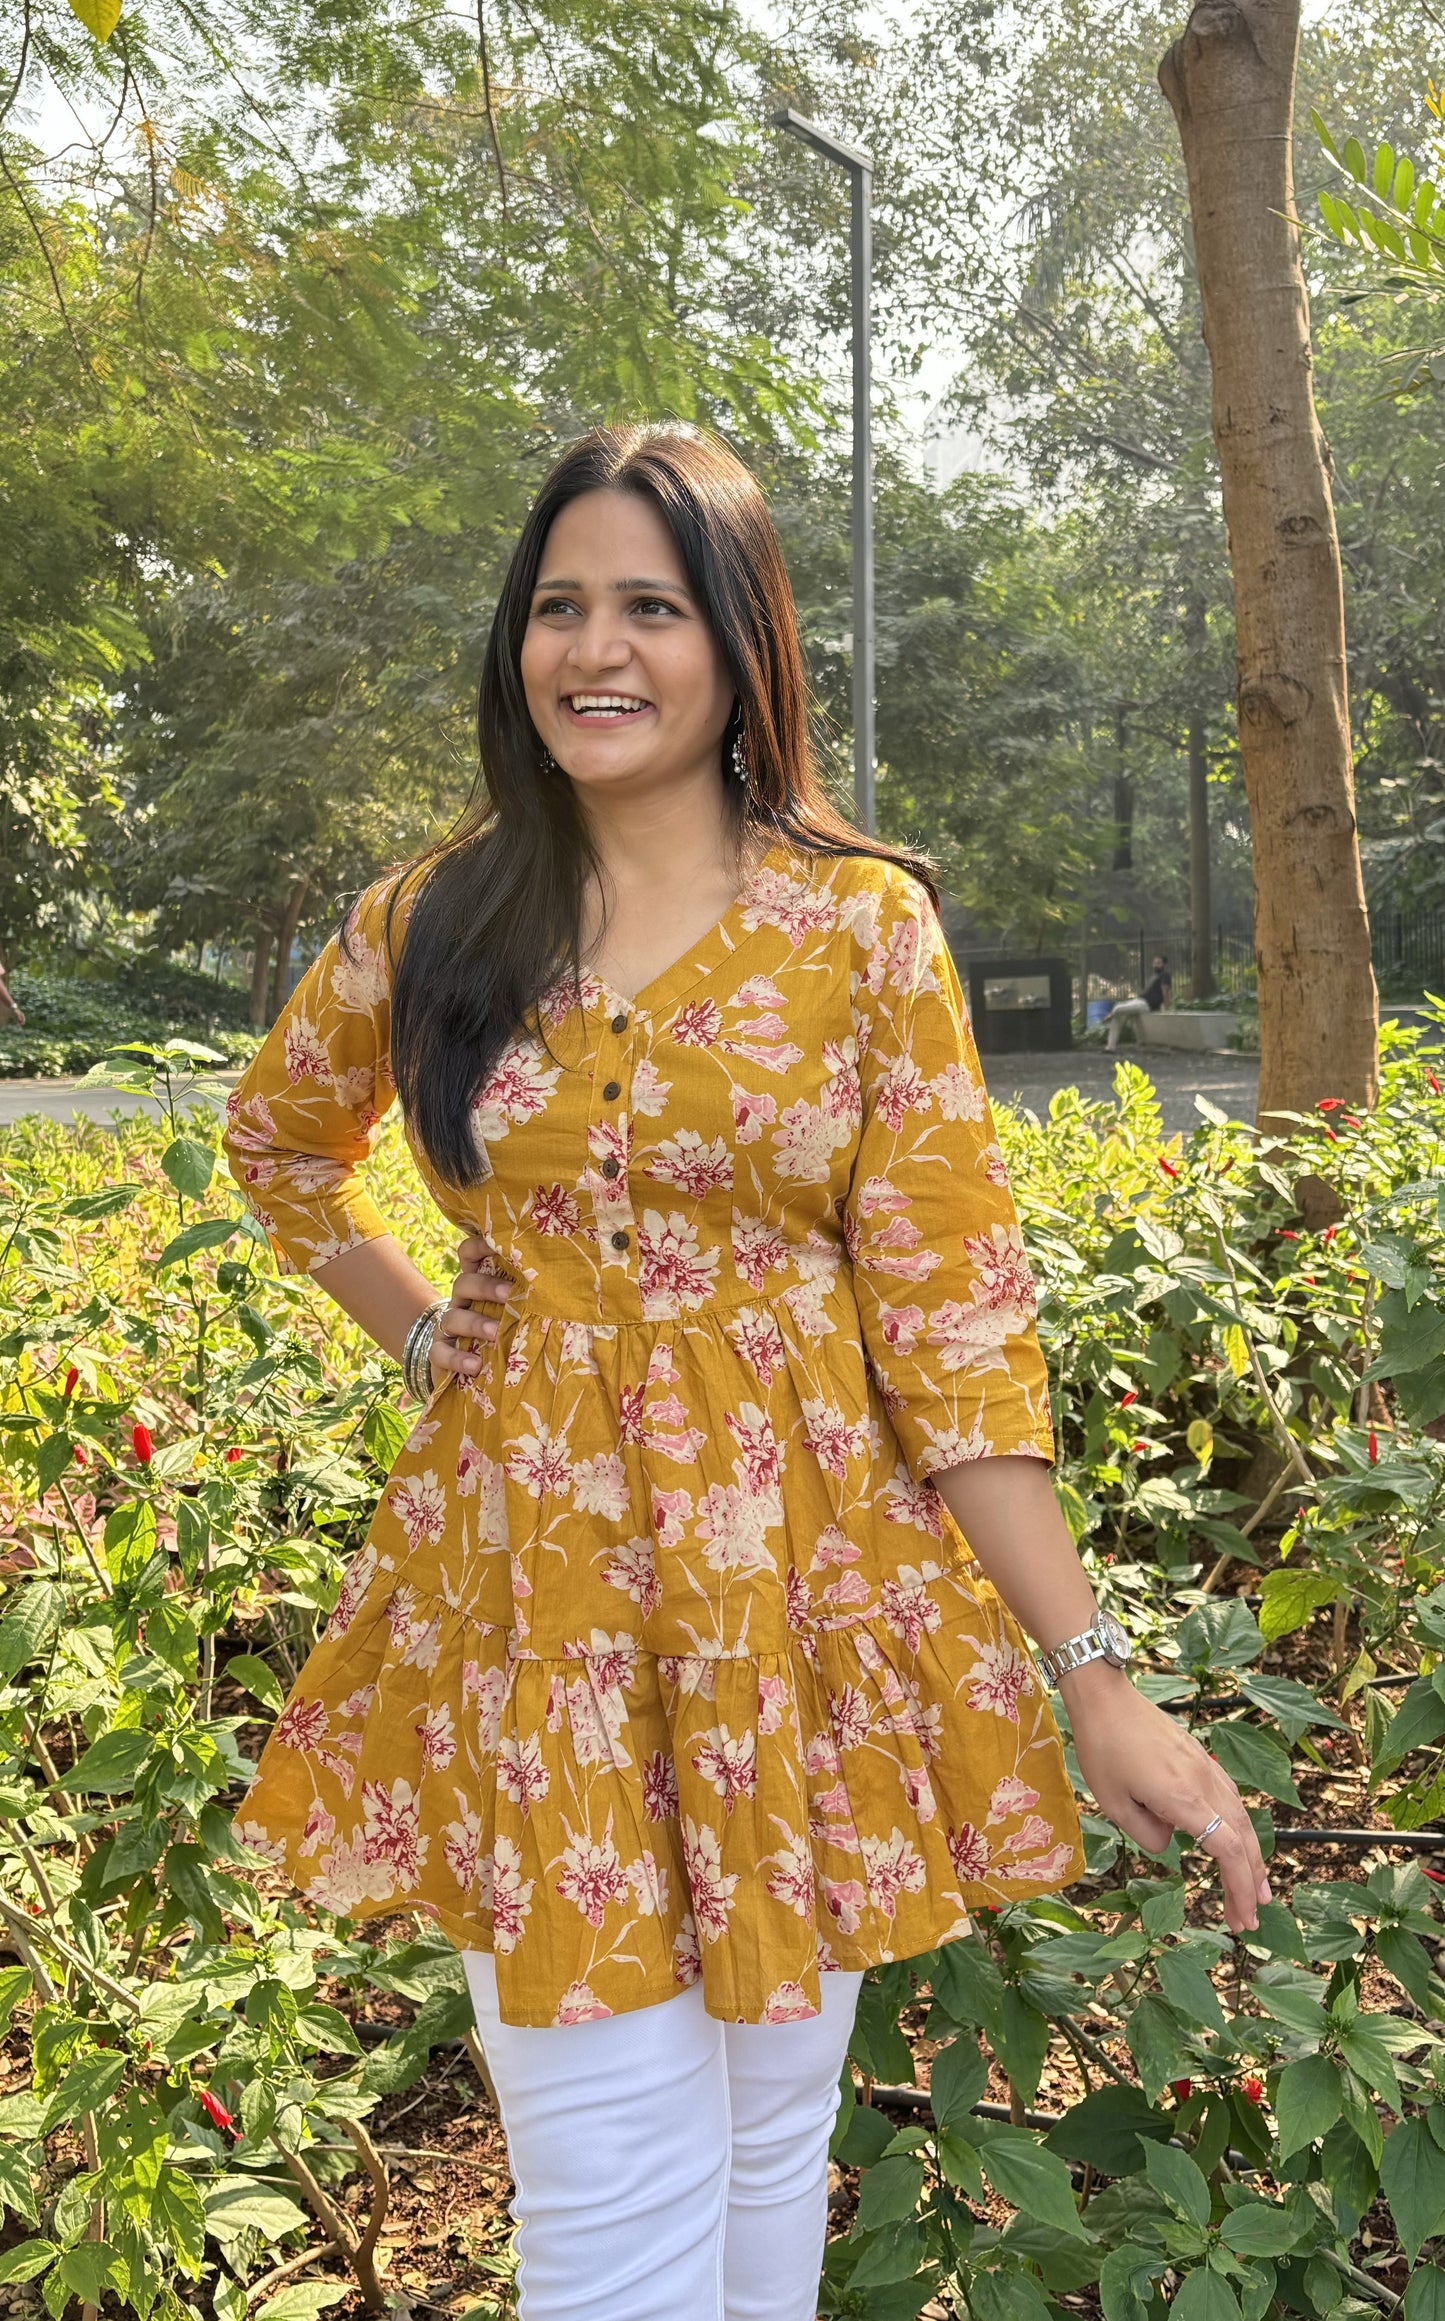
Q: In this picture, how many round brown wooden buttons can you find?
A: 4